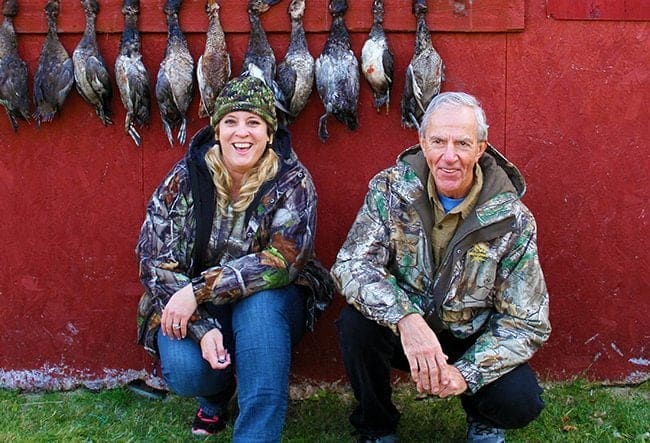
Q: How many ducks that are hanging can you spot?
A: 11